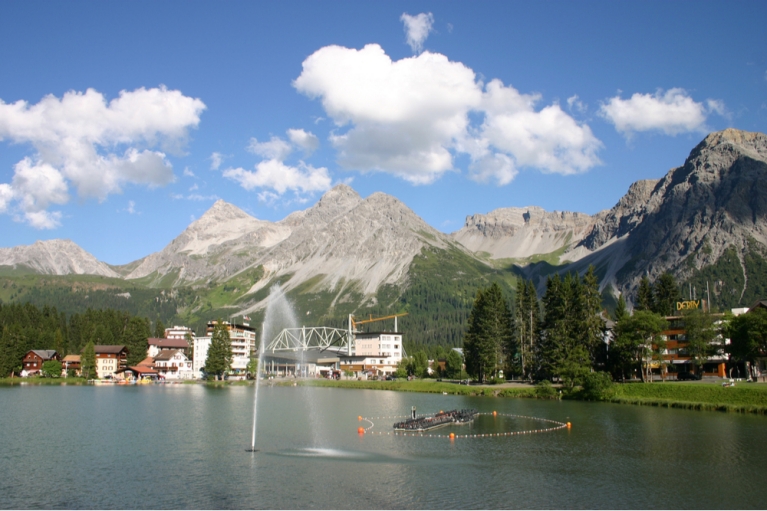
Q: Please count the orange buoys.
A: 6